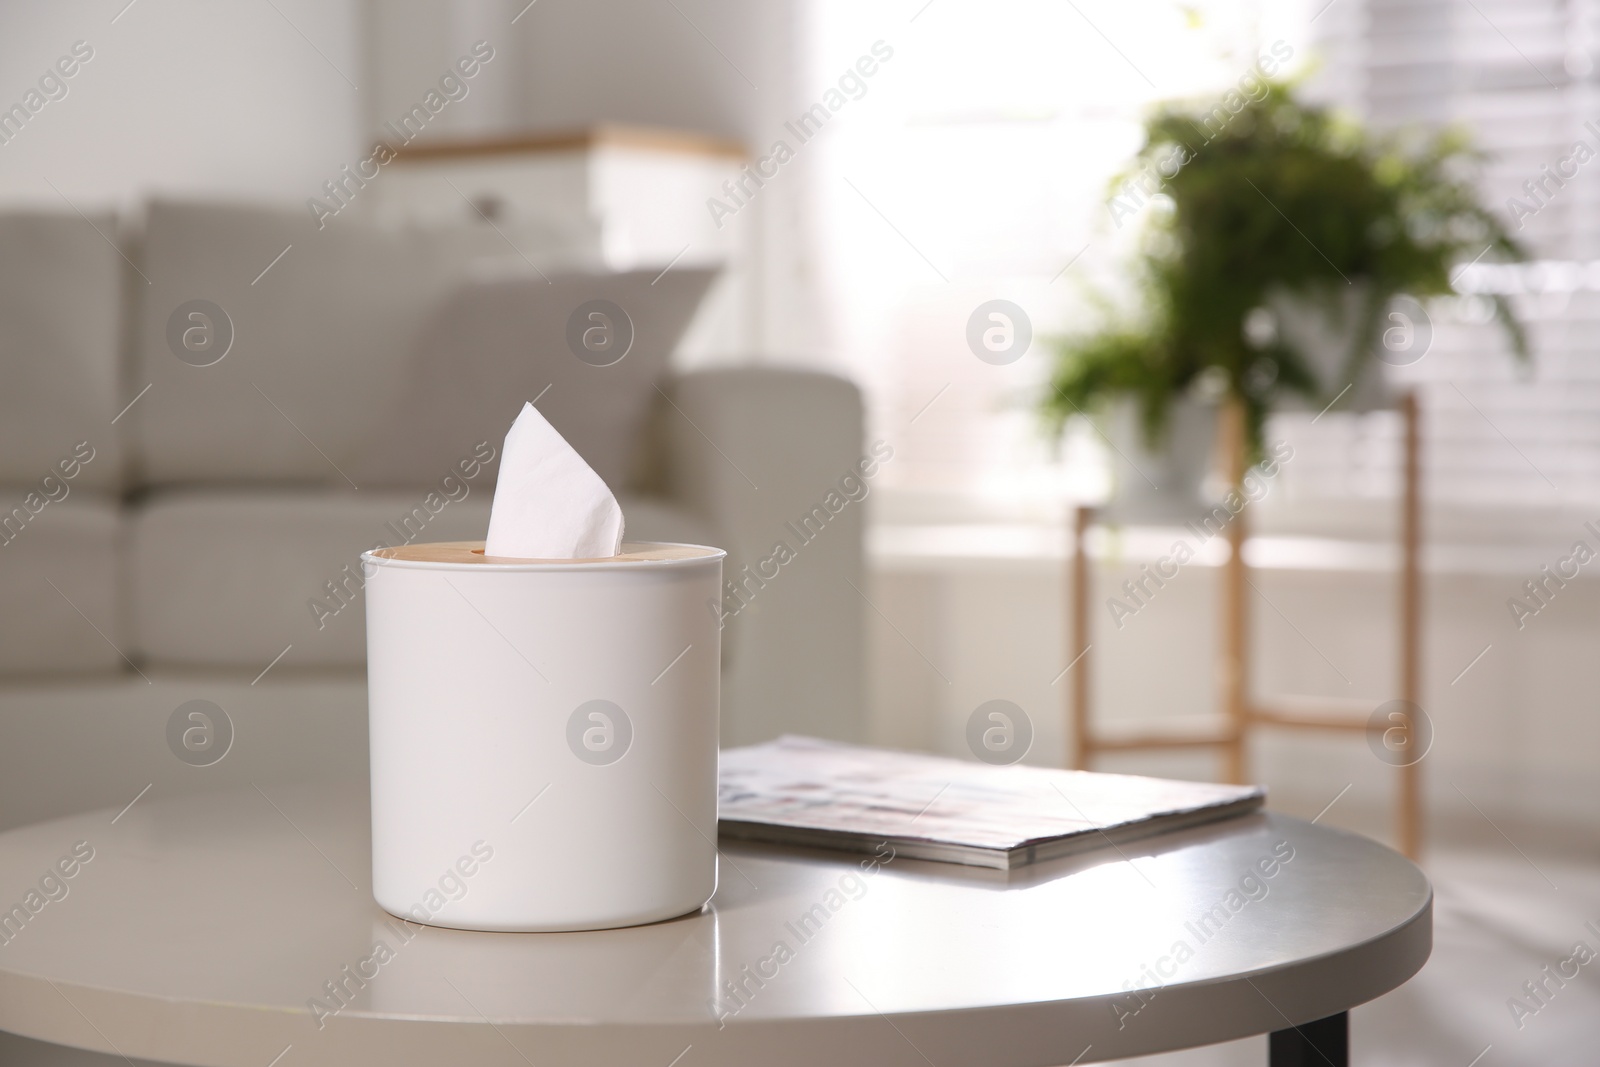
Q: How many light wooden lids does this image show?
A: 1